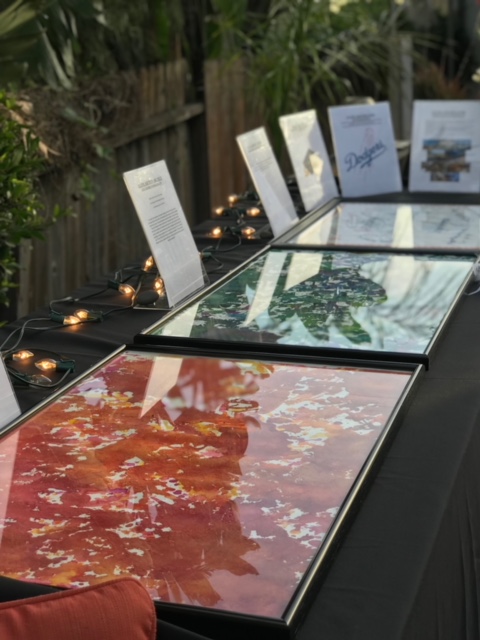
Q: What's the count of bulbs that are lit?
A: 12